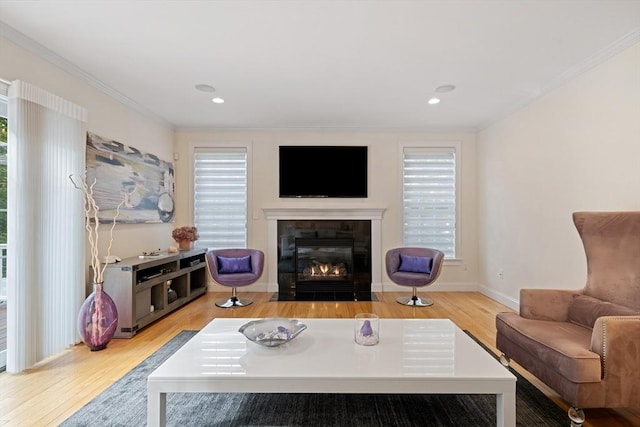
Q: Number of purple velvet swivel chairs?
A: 2